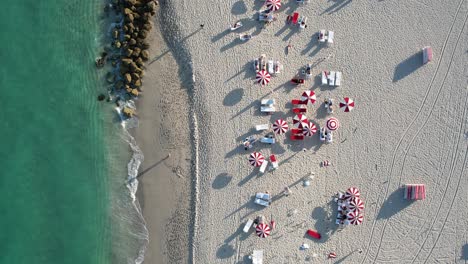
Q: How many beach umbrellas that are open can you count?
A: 13